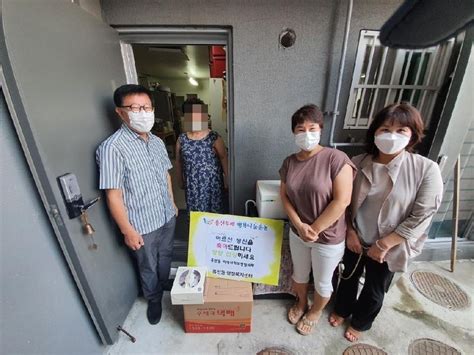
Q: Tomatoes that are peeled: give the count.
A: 0